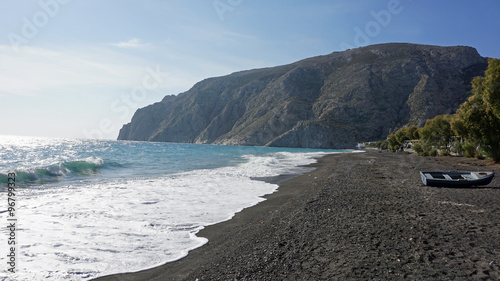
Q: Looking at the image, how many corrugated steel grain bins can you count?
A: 0